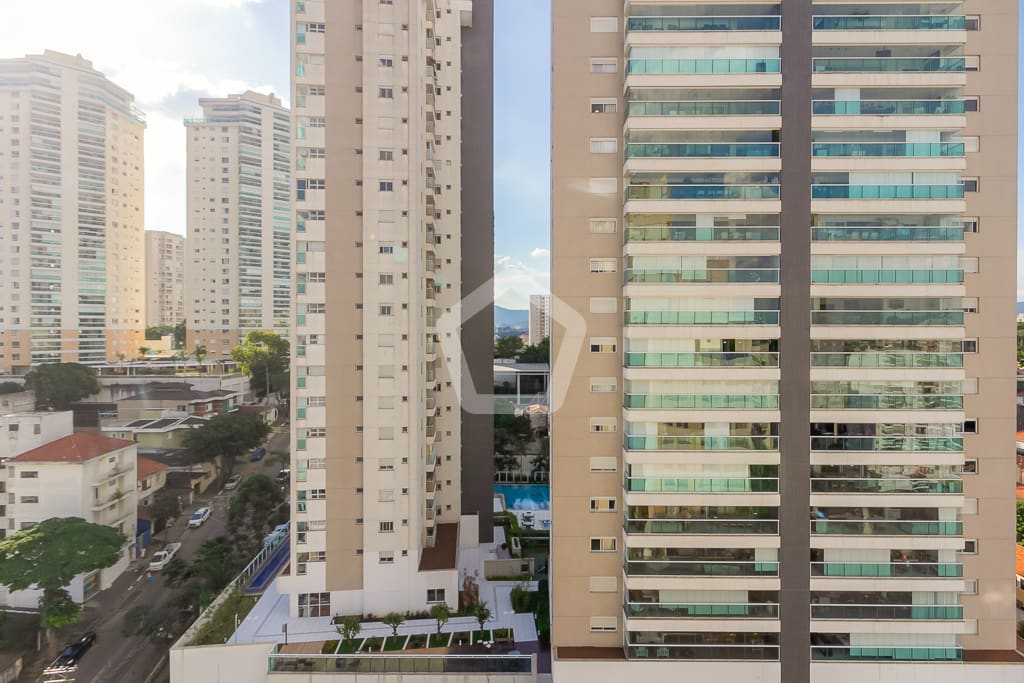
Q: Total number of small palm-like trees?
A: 4